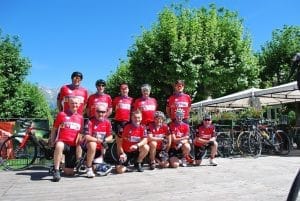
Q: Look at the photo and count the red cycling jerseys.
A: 11